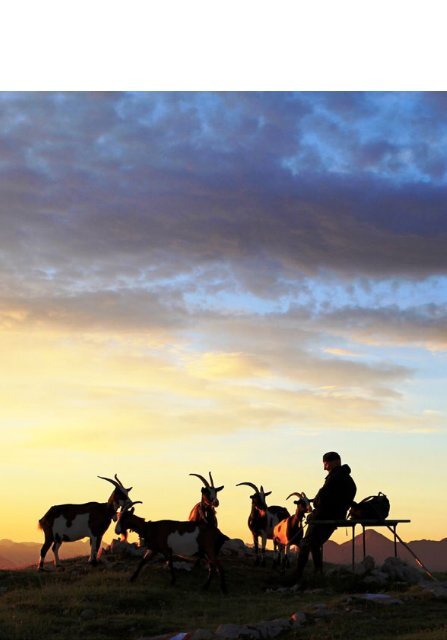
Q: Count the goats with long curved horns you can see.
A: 5